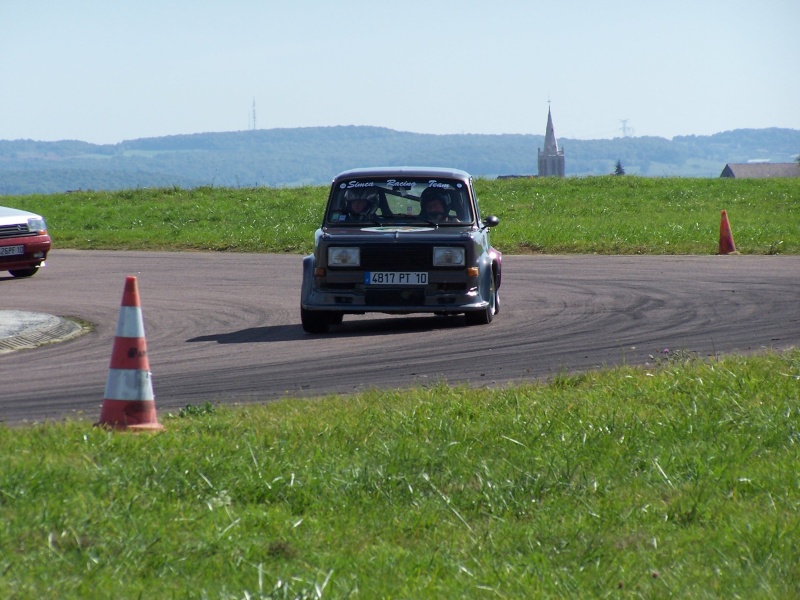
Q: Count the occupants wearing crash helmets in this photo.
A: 2